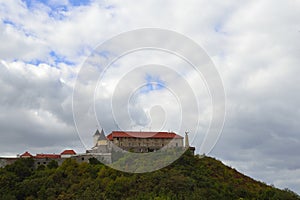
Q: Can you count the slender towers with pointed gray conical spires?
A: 2